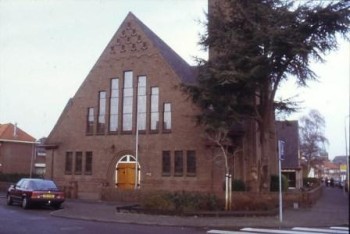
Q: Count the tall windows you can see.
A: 7